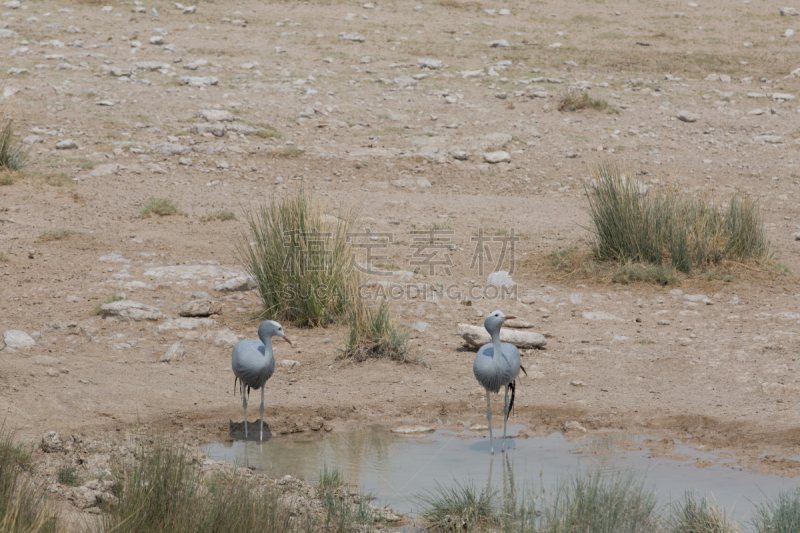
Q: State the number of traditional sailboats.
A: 0